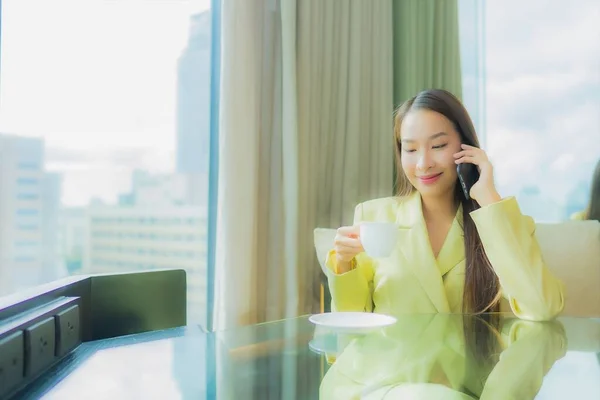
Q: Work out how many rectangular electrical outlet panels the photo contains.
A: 3